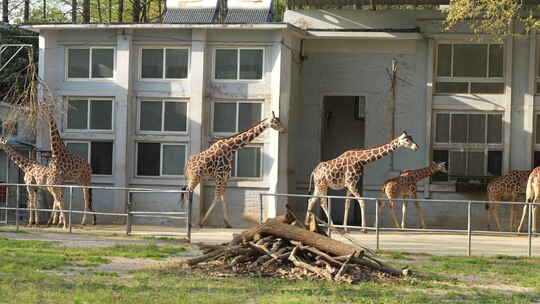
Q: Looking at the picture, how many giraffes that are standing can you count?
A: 7